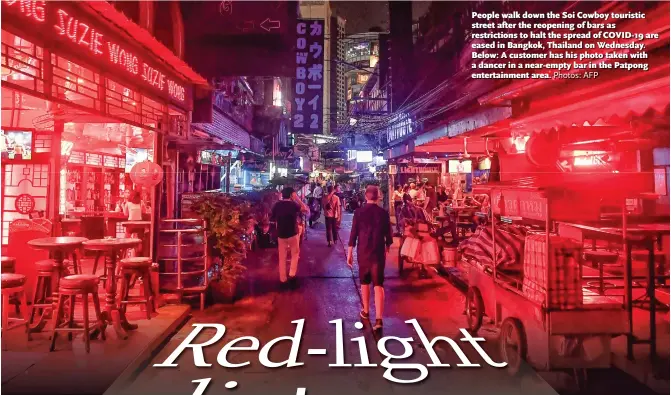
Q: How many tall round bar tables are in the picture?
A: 2